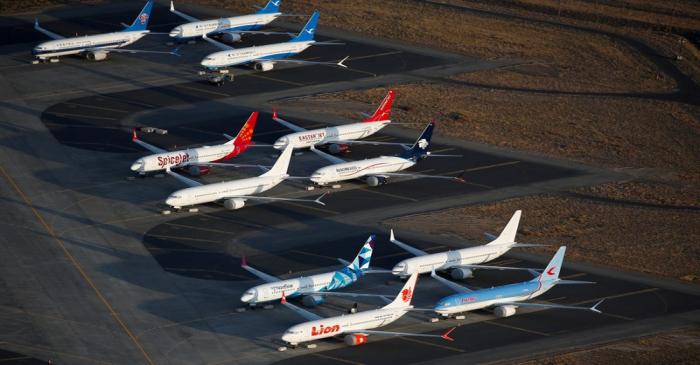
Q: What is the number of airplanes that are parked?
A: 11